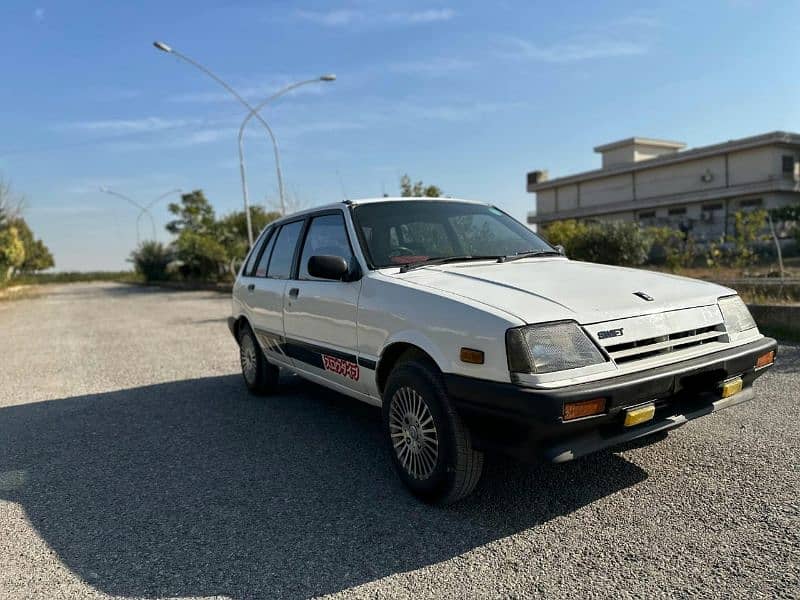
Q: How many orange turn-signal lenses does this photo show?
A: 3